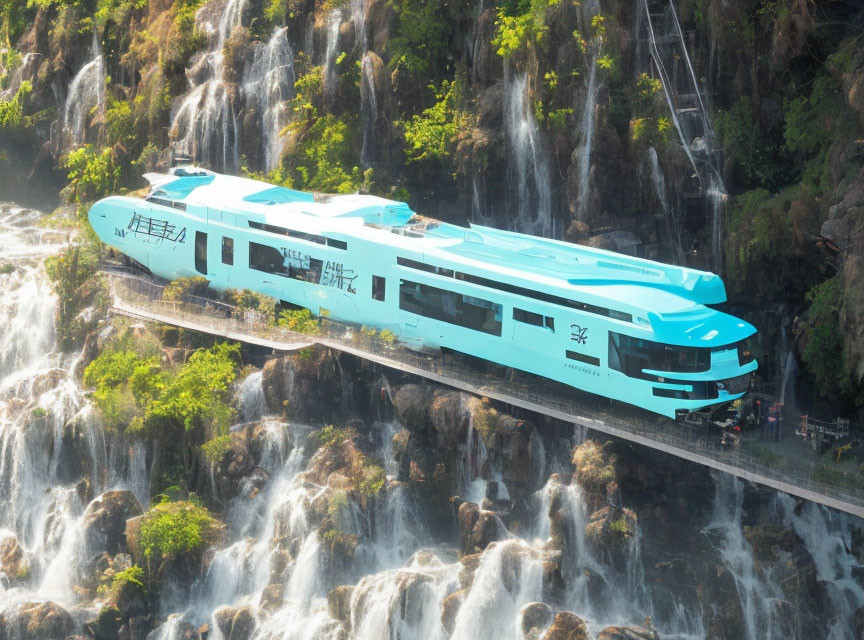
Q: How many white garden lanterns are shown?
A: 0